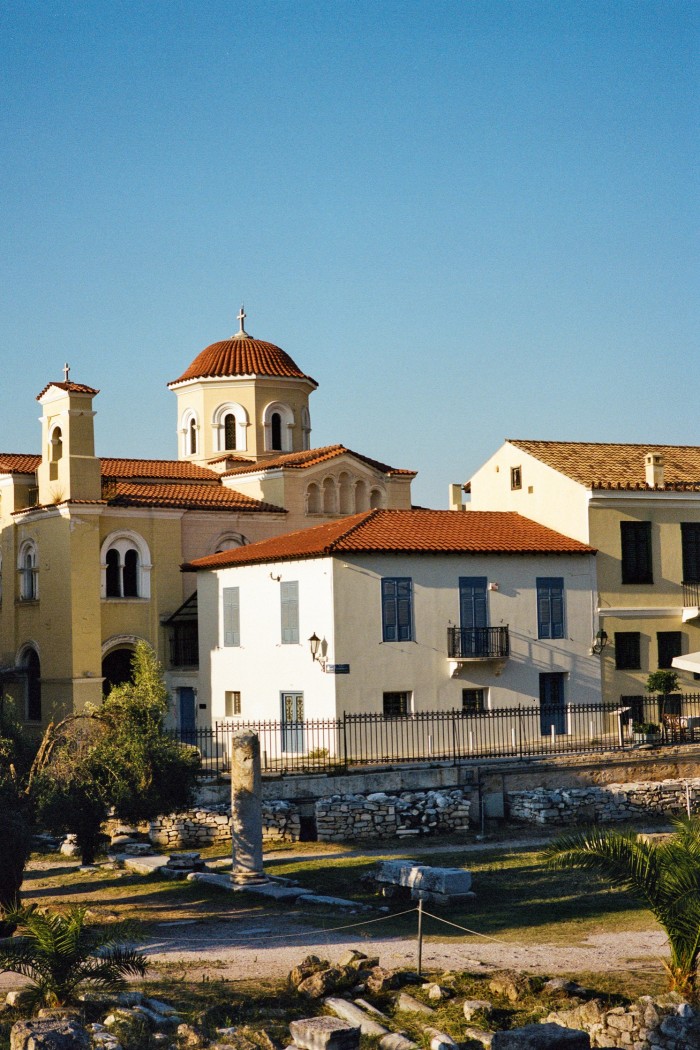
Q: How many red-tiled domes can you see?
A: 1